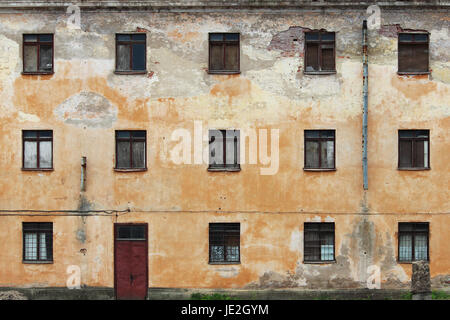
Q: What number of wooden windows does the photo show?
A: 14